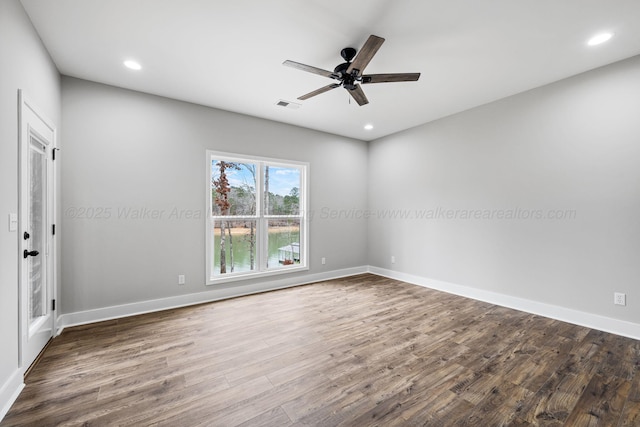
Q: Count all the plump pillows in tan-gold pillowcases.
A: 0